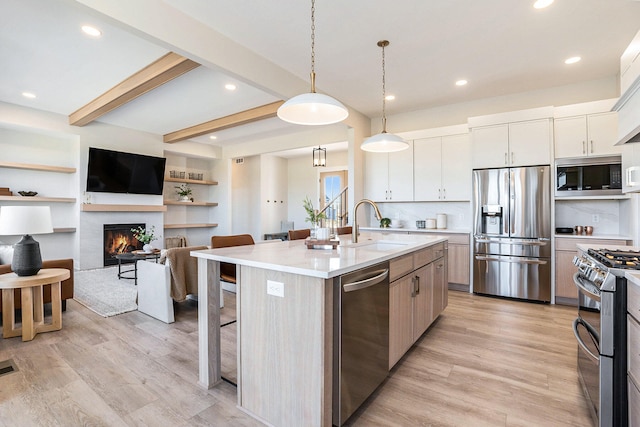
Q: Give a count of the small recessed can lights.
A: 8